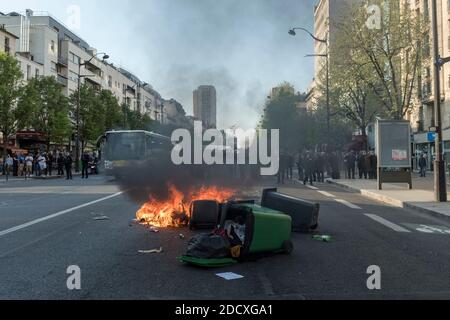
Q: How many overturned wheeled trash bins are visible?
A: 3